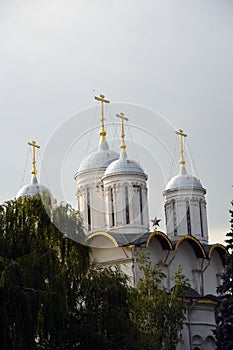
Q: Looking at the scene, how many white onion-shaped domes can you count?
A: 4